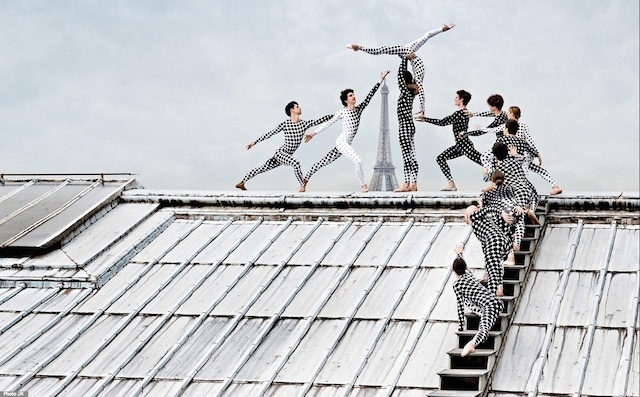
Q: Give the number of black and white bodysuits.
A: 12